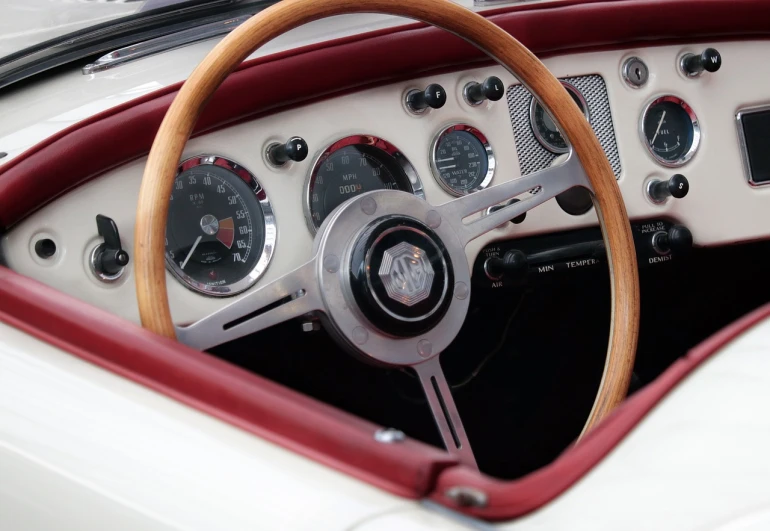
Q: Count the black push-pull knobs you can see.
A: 8